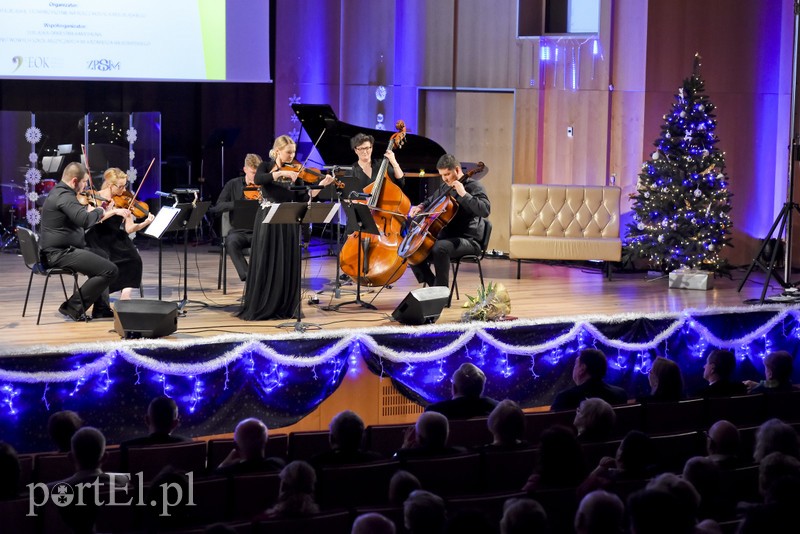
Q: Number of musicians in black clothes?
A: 6